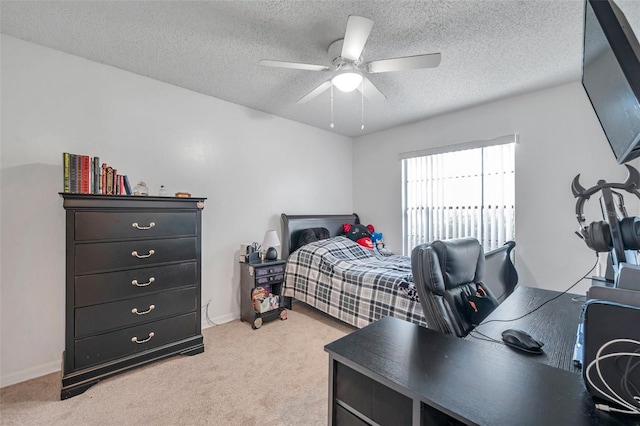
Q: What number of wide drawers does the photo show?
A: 5